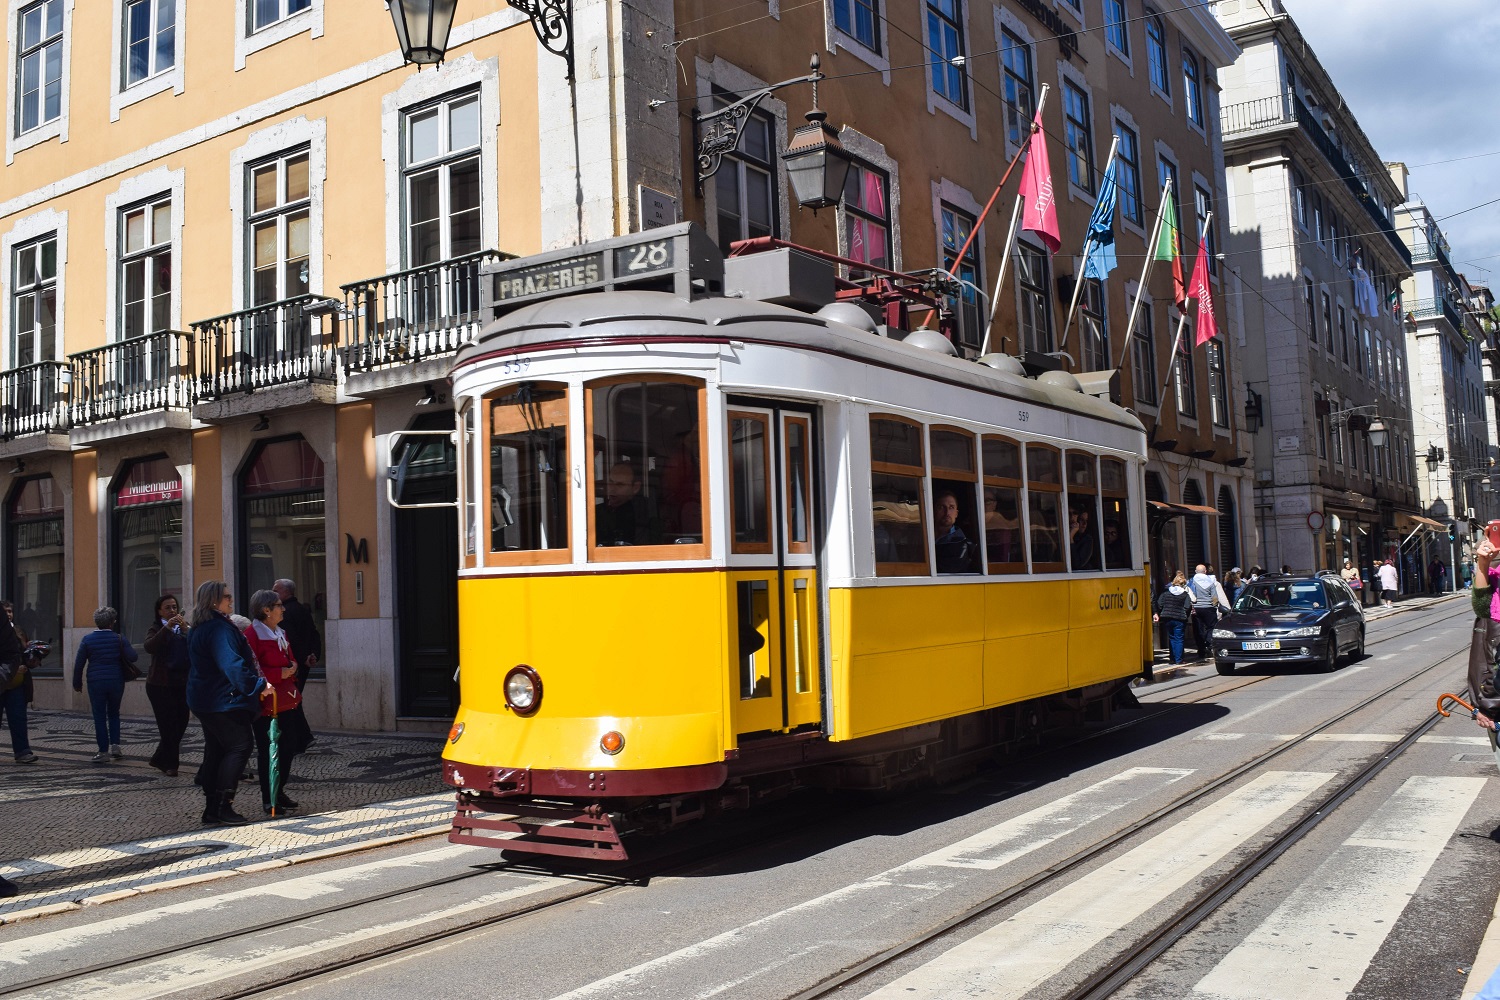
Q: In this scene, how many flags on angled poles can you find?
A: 4